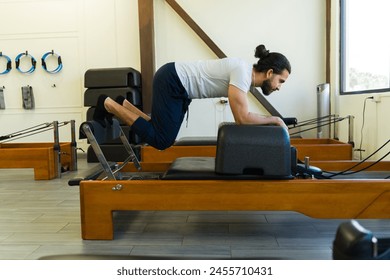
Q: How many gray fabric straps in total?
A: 2